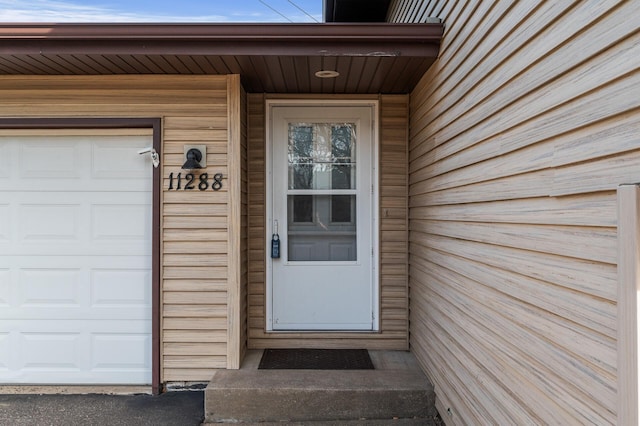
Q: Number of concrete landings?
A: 1